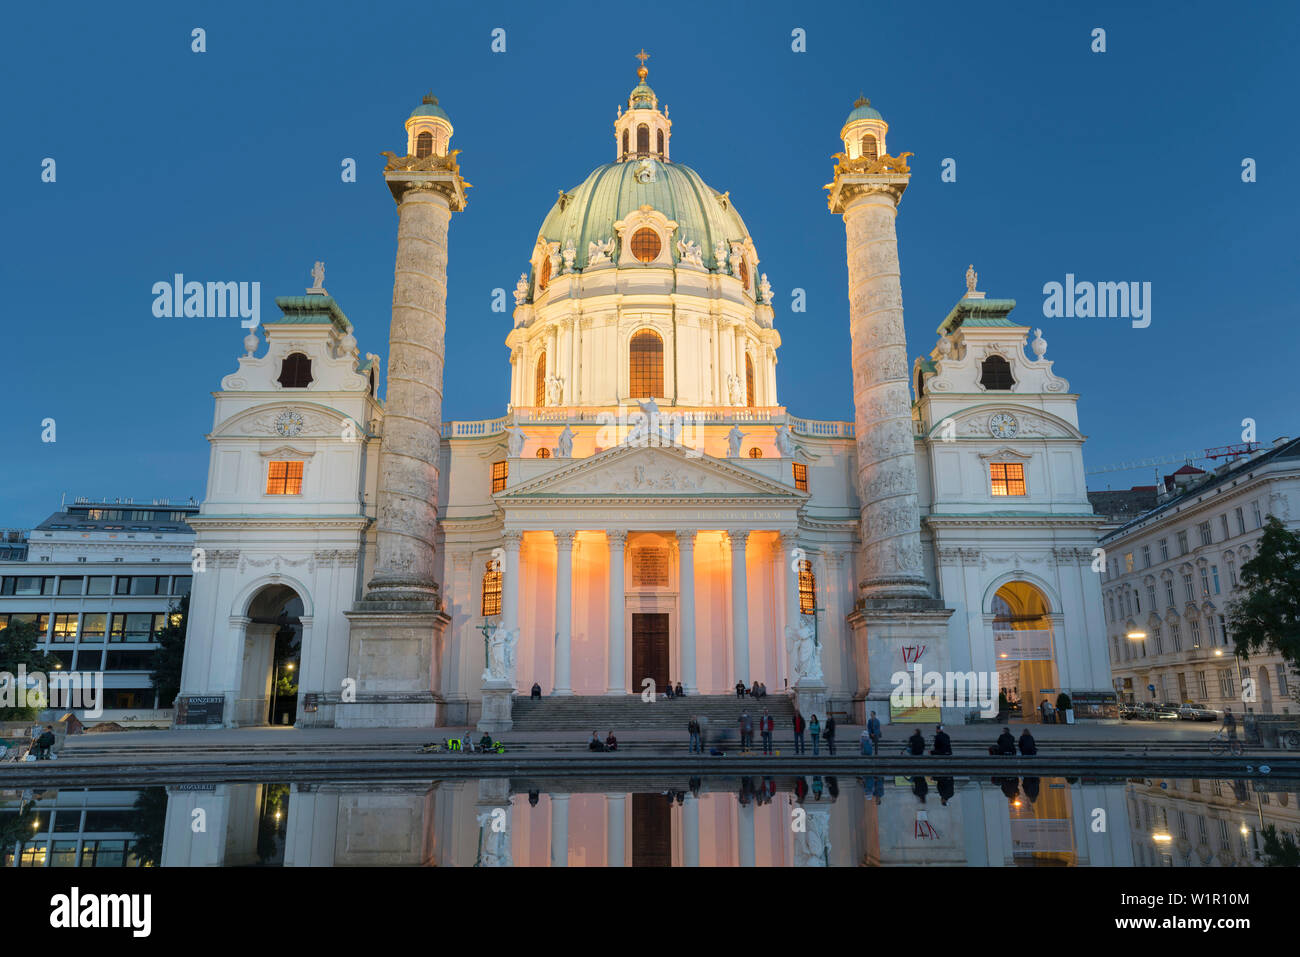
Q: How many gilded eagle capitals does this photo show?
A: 2